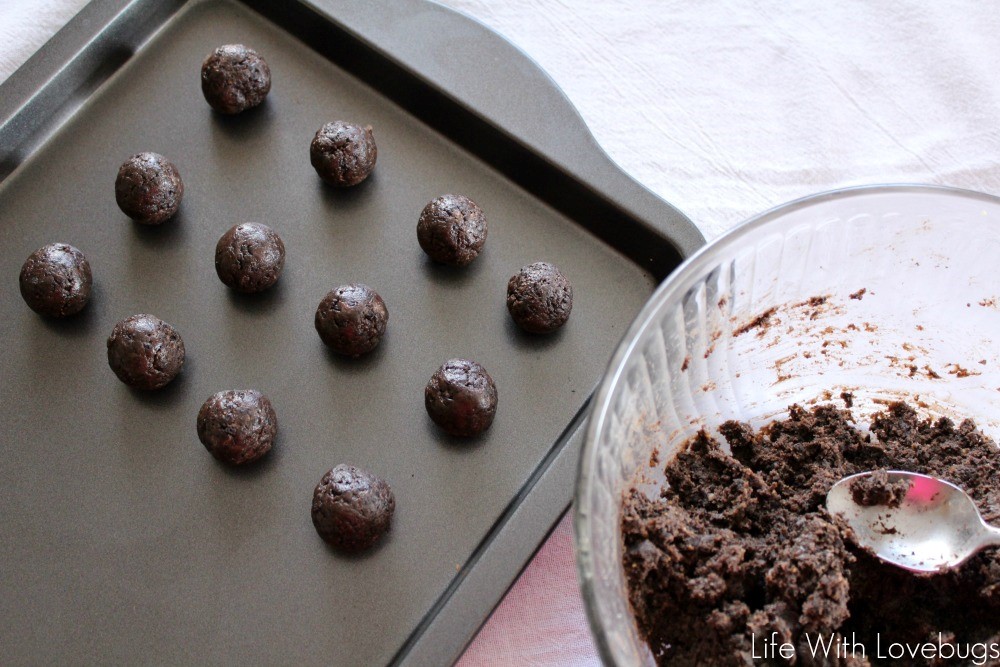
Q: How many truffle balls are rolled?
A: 12